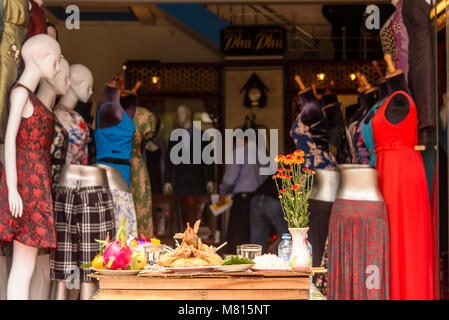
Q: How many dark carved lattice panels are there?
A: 2